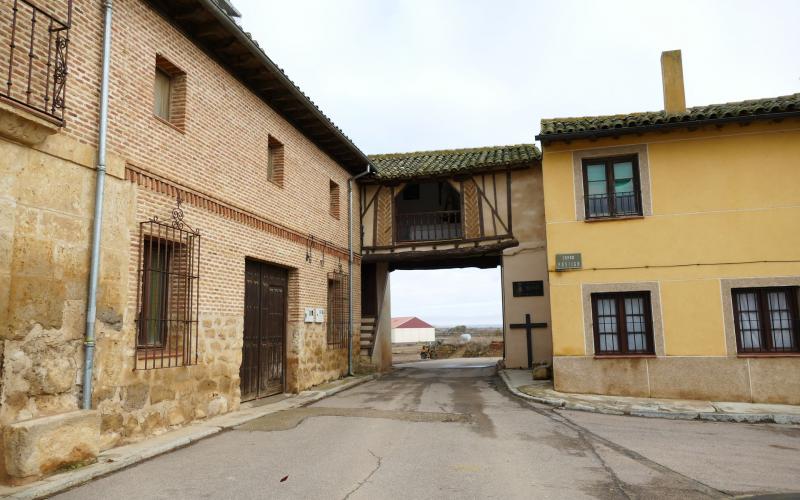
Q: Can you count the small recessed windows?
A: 3